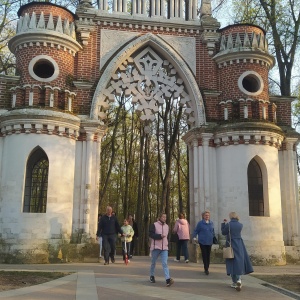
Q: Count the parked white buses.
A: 0